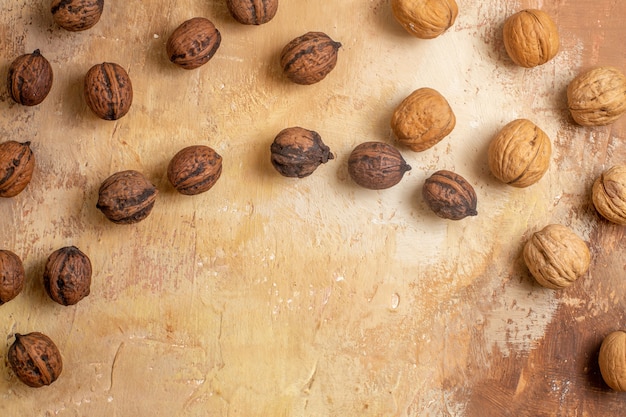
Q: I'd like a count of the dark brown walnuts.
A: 15